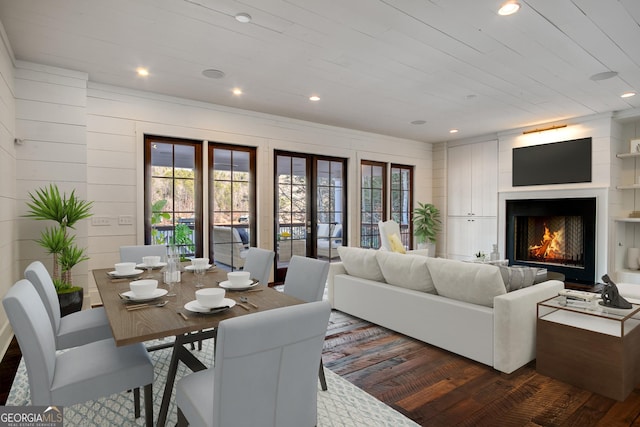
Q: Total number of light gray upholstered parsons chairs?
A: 6